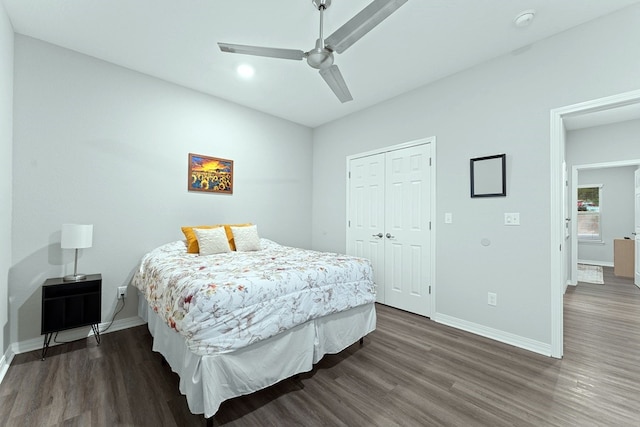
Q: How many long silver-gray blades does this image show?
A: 3